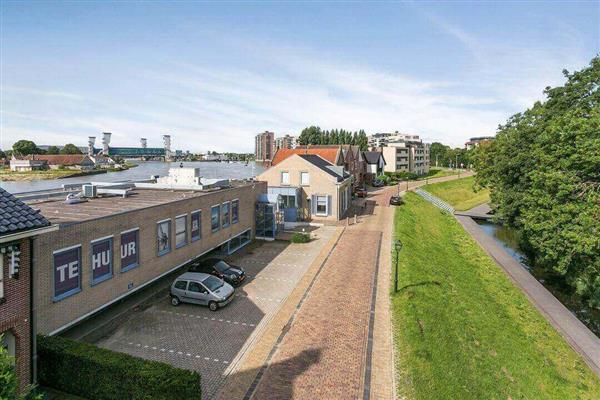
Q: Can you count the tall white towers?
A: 4